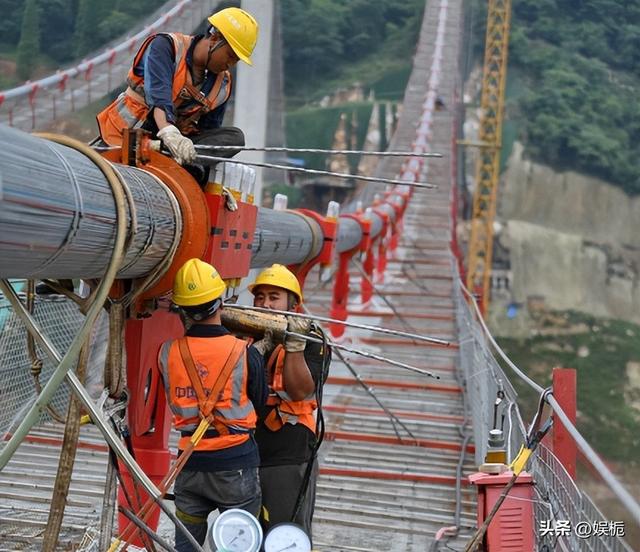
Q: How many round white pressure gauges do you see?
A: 2